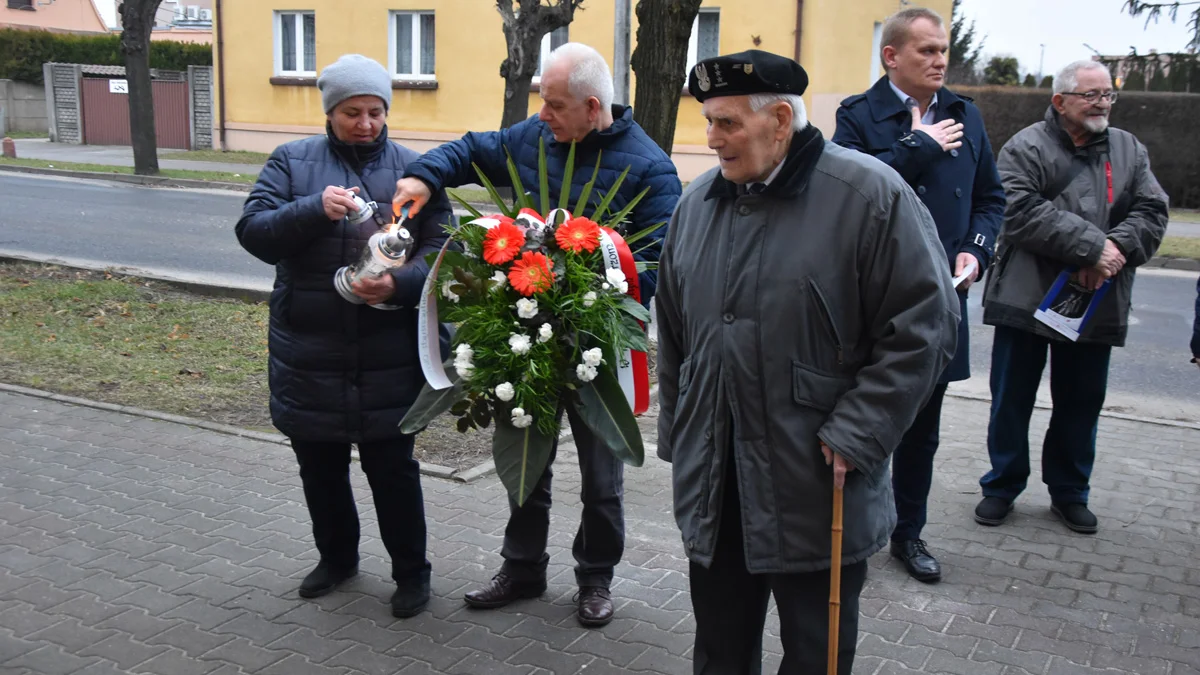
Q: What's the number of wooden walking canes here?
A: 1